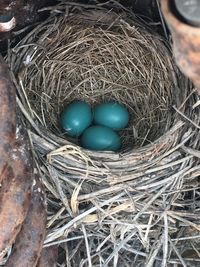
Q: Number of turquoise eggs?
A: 3